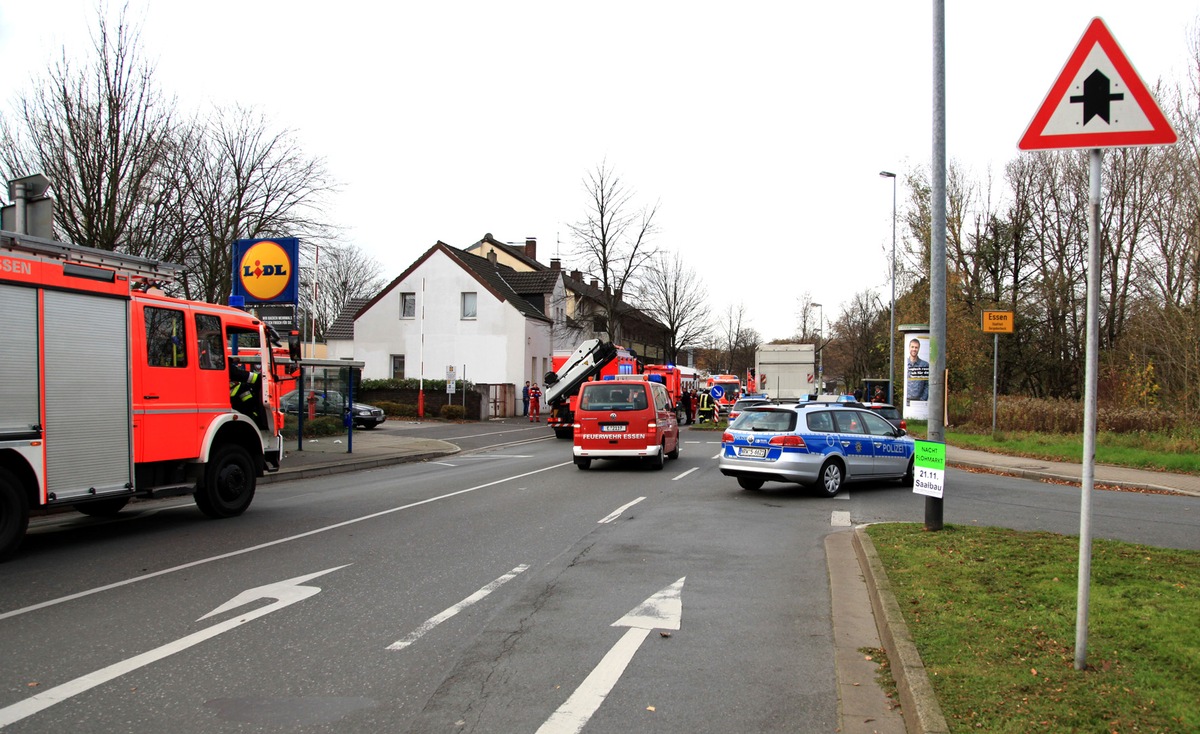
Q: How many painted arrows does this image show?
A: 2